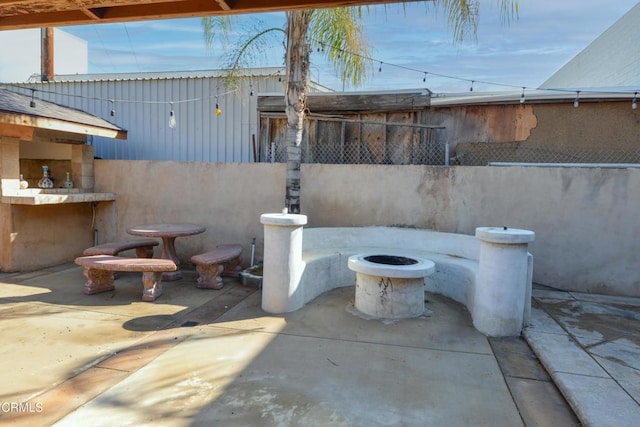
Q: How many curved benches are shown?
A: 4